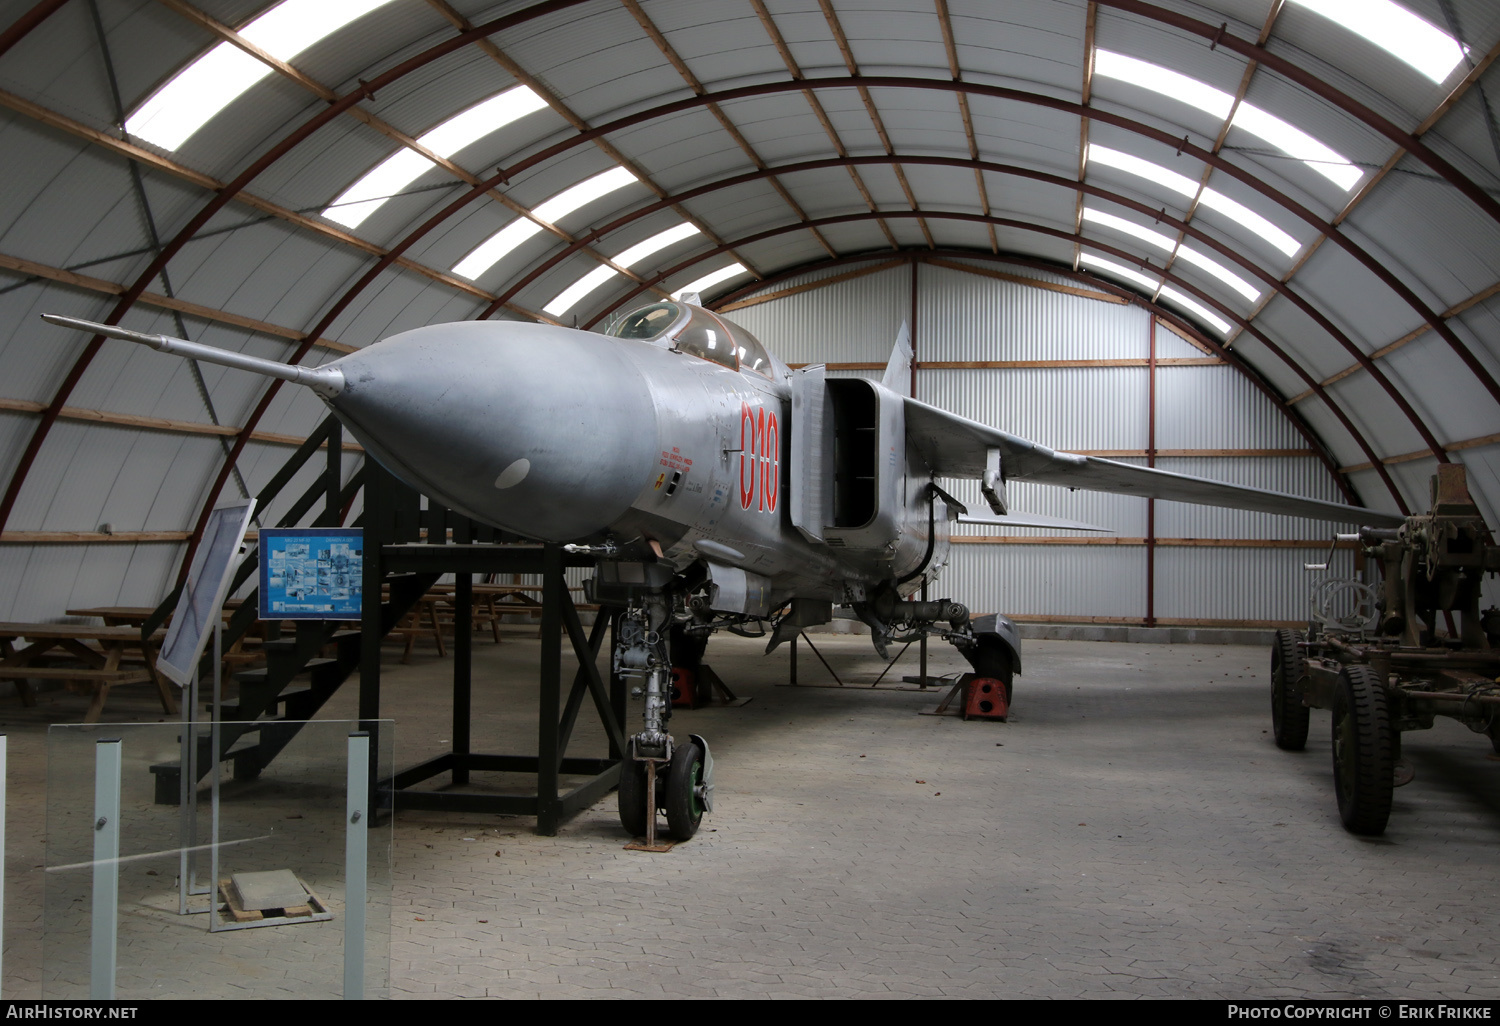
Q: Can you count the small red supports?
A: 2